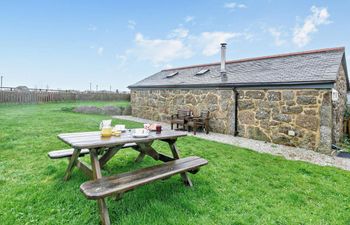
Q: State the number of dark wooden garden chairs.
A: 2